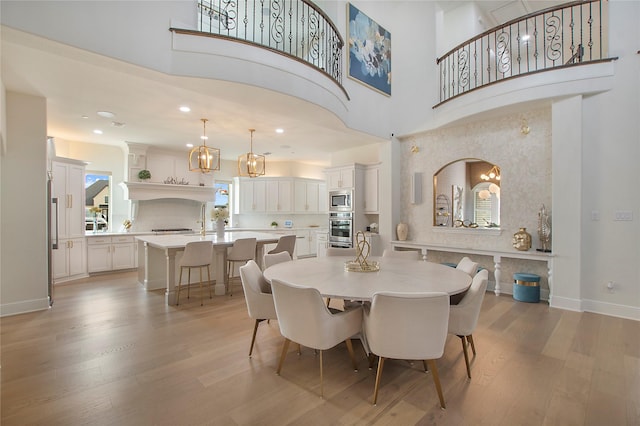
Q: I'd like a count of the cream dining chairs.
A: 8